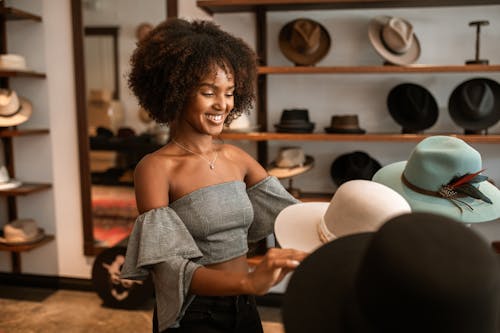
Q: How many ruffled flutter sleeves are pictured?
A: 2